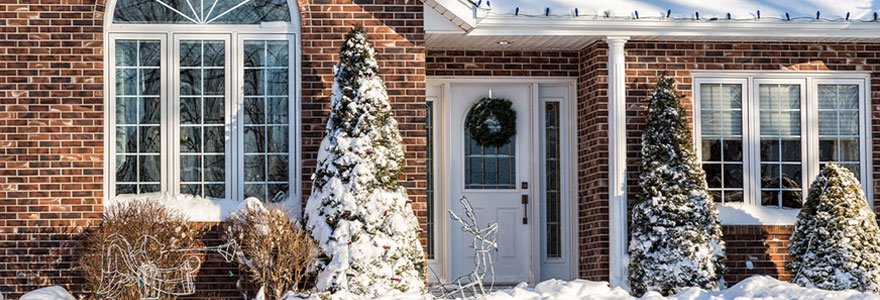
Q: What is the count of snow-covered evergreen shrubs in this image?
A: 3